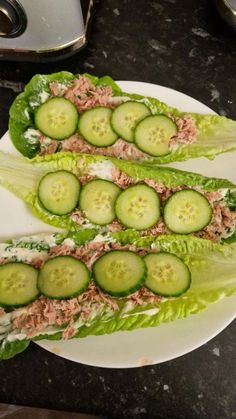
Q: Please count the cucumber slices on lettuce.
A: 12